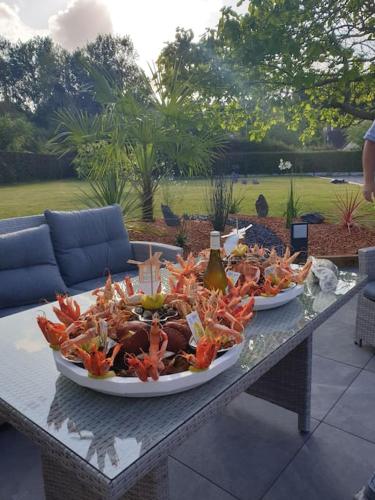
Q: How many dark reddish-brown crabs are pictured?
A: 2